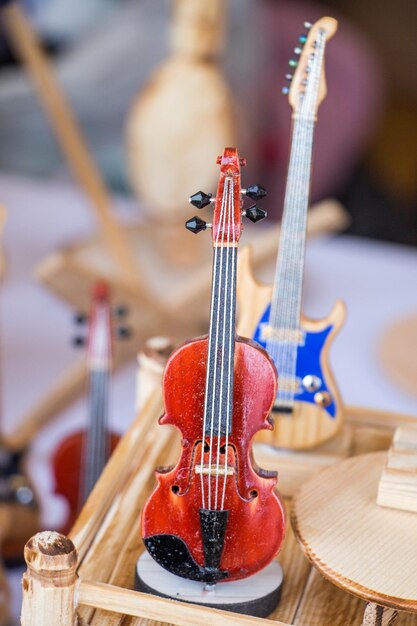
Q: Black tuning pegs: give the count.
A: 8